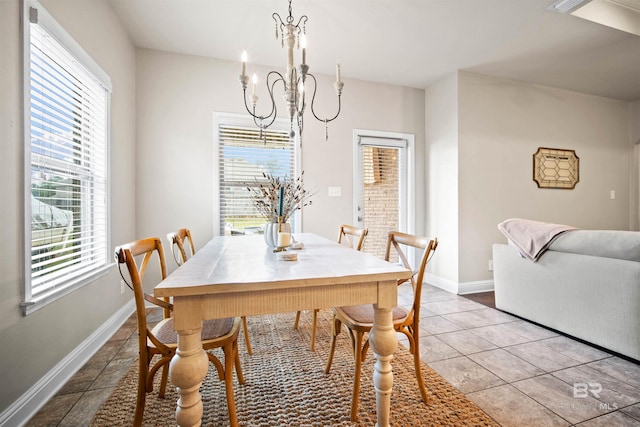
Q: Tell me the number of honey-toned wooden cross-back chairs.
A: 4